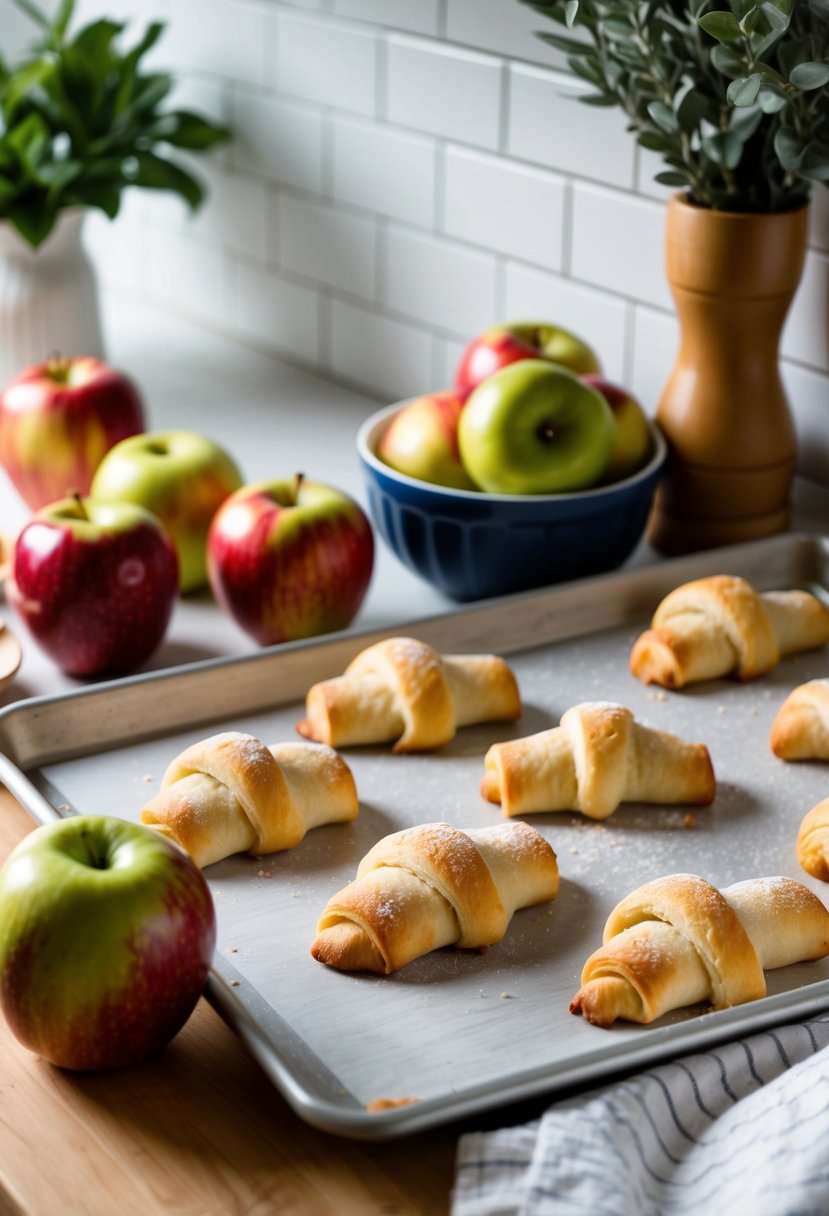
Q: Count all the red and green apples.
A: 9